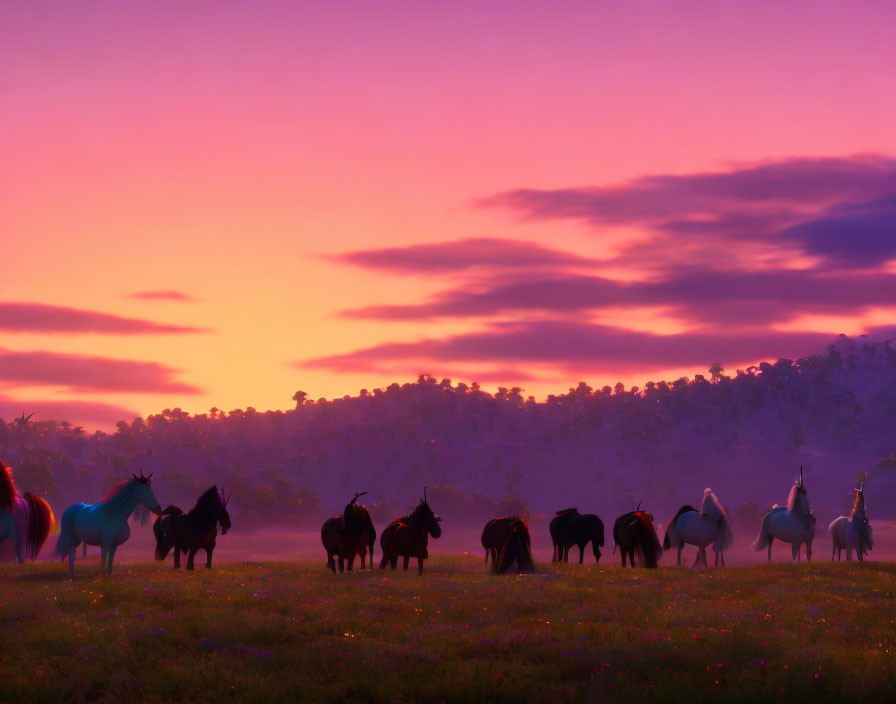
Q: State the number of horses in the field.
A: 11